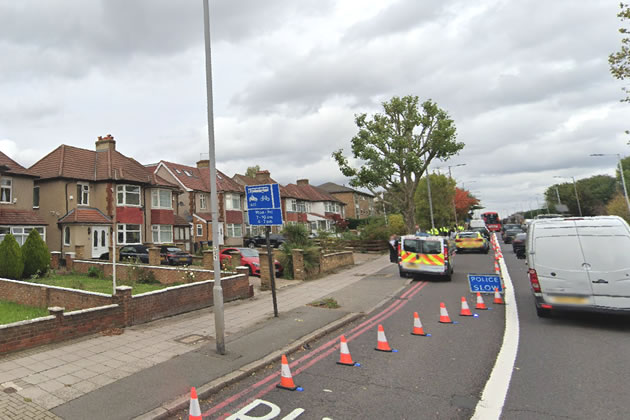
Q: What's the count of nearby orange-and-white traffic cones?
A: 9